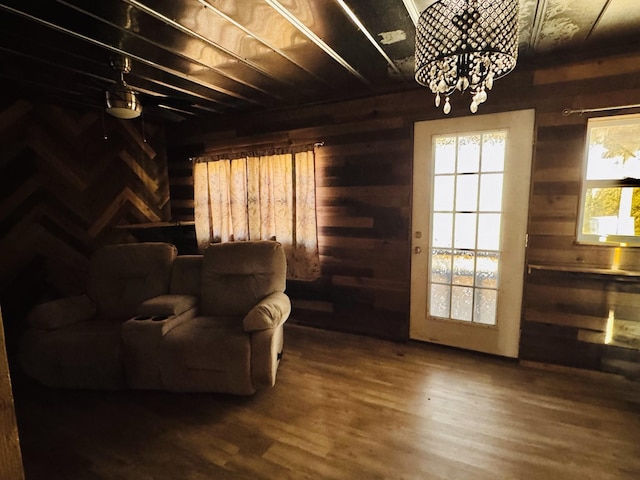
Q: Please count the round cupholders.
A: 2